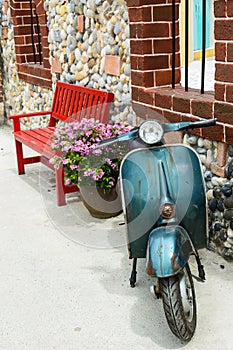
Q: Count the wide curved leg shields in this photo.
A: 1